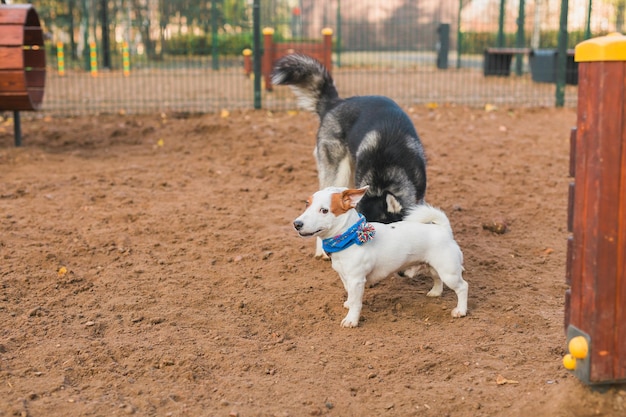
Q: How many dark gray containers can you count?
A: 1